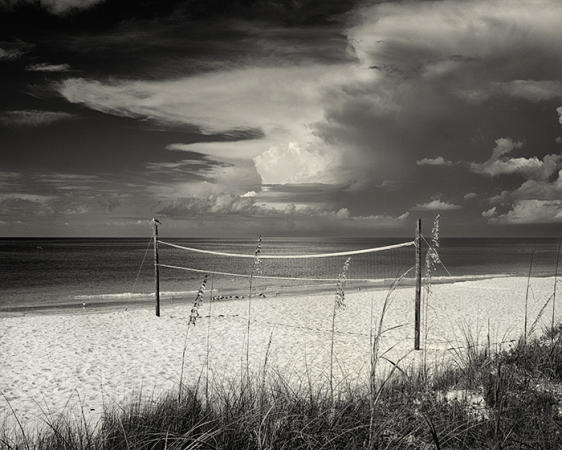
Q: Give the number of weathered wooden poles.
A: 2